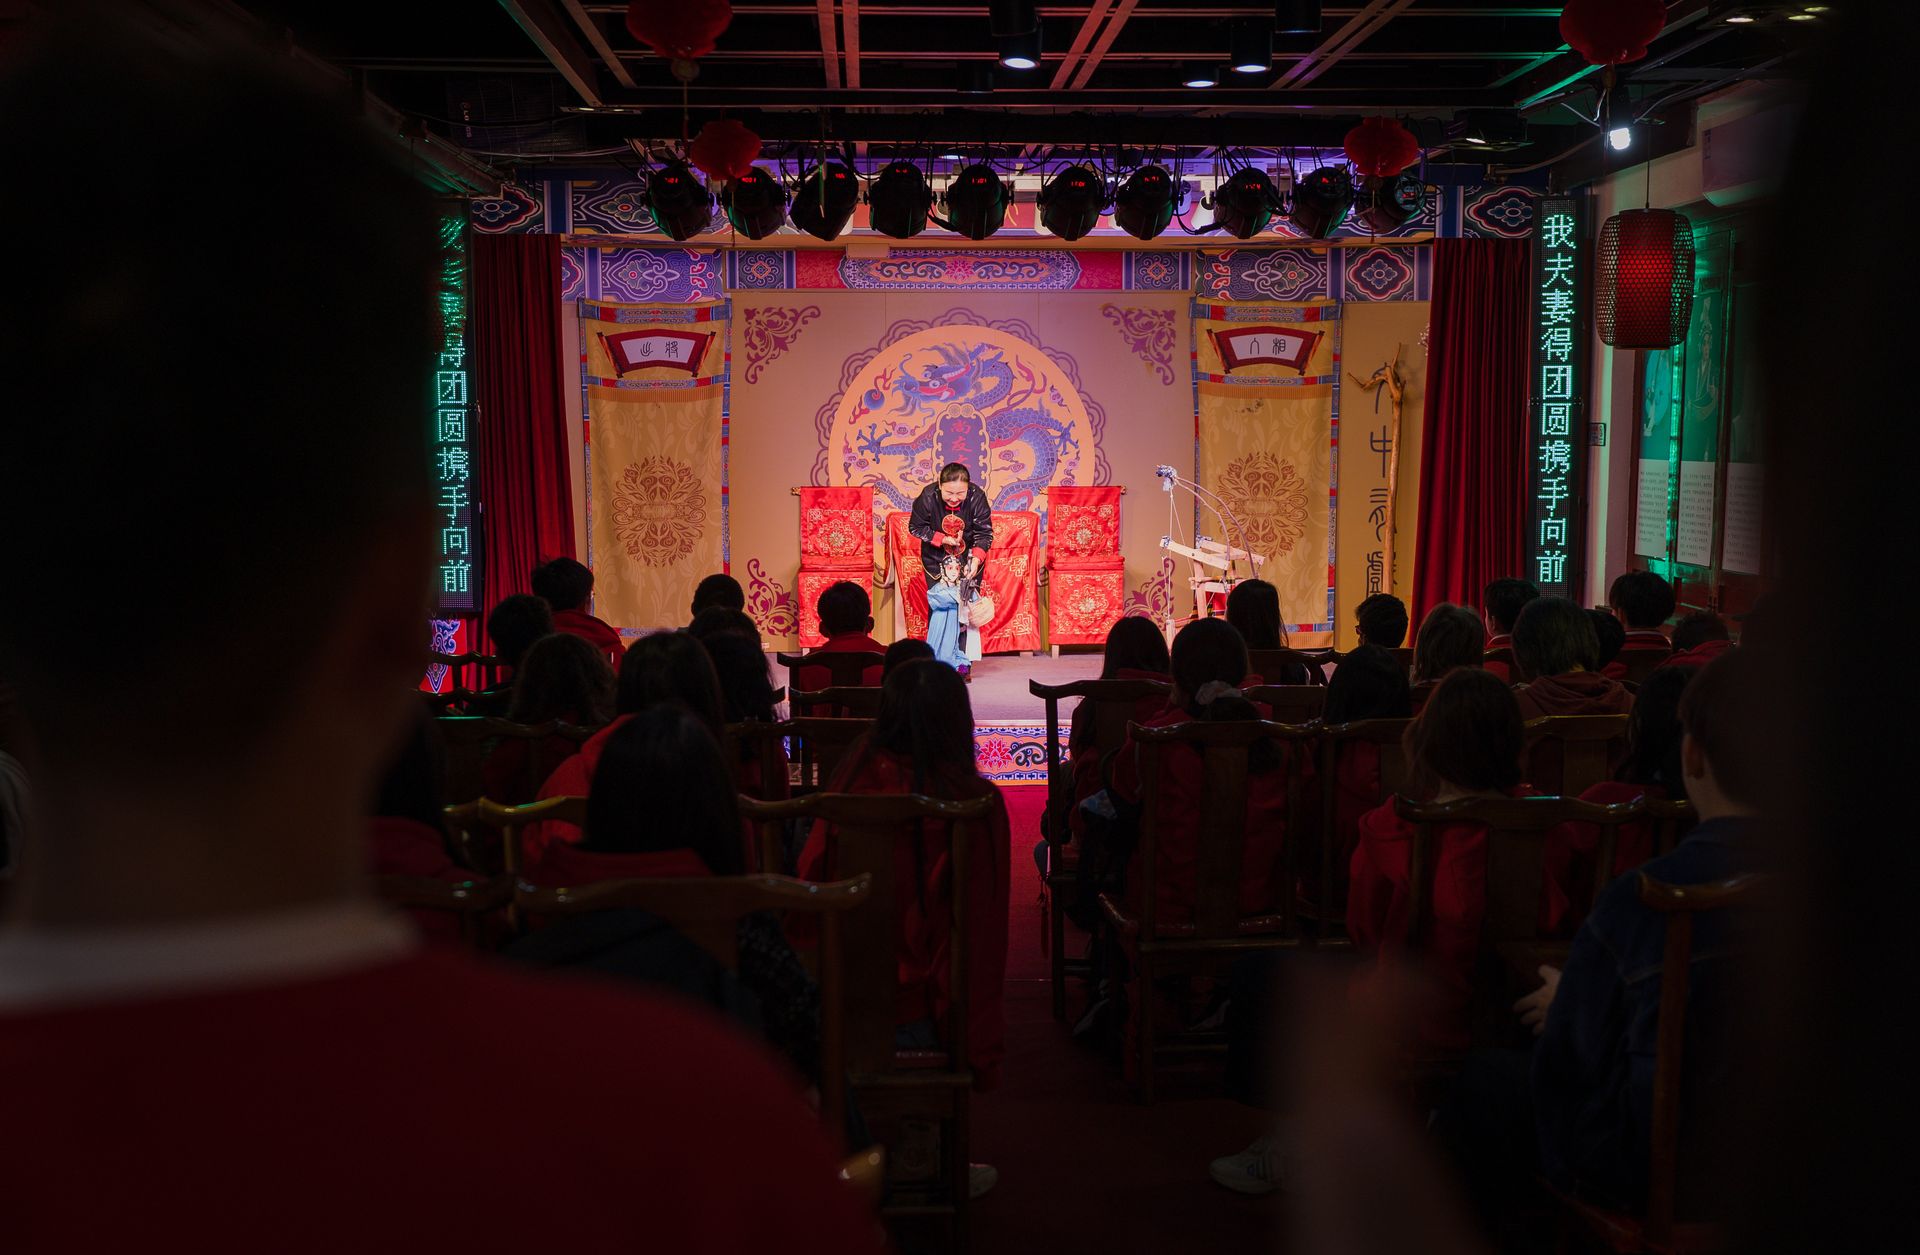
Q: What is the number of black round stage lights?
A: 10